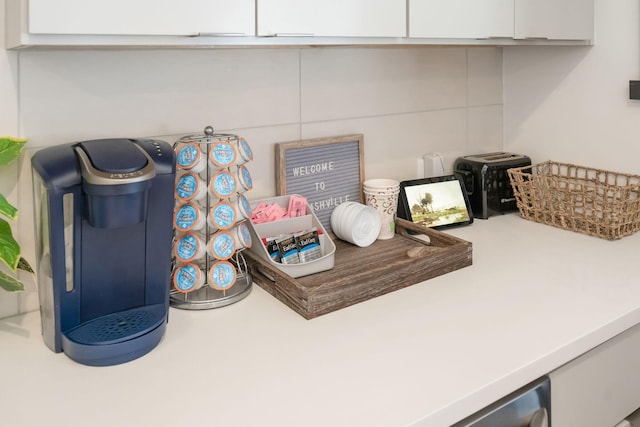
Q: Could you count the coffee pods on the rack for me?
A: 14